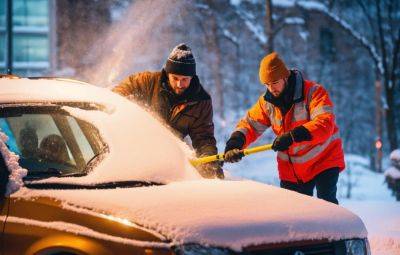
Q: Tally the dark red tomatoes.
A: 0